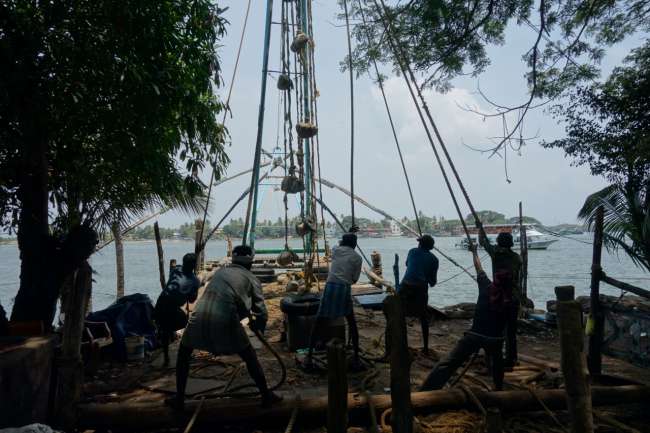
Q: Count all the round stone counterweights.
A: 6